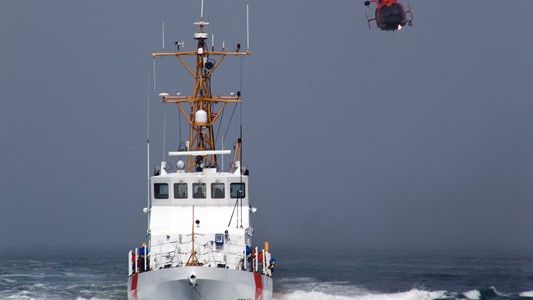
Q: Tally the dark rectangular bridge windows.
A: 5